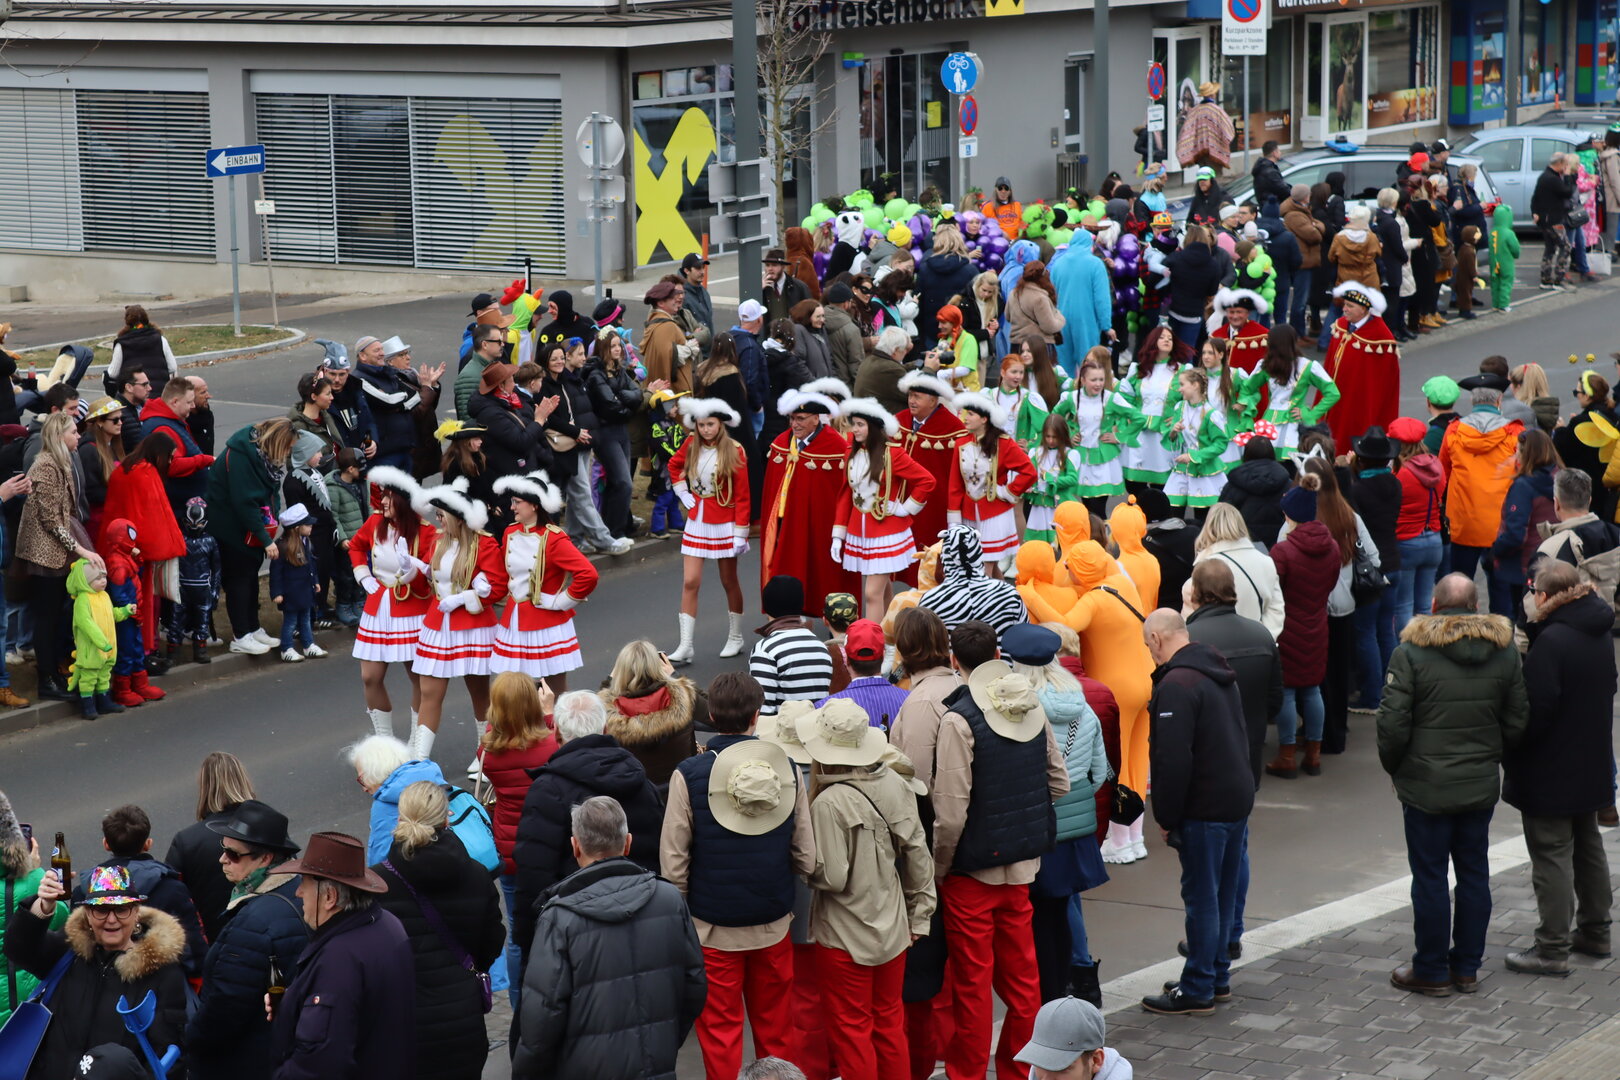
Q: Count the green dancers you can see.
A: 9